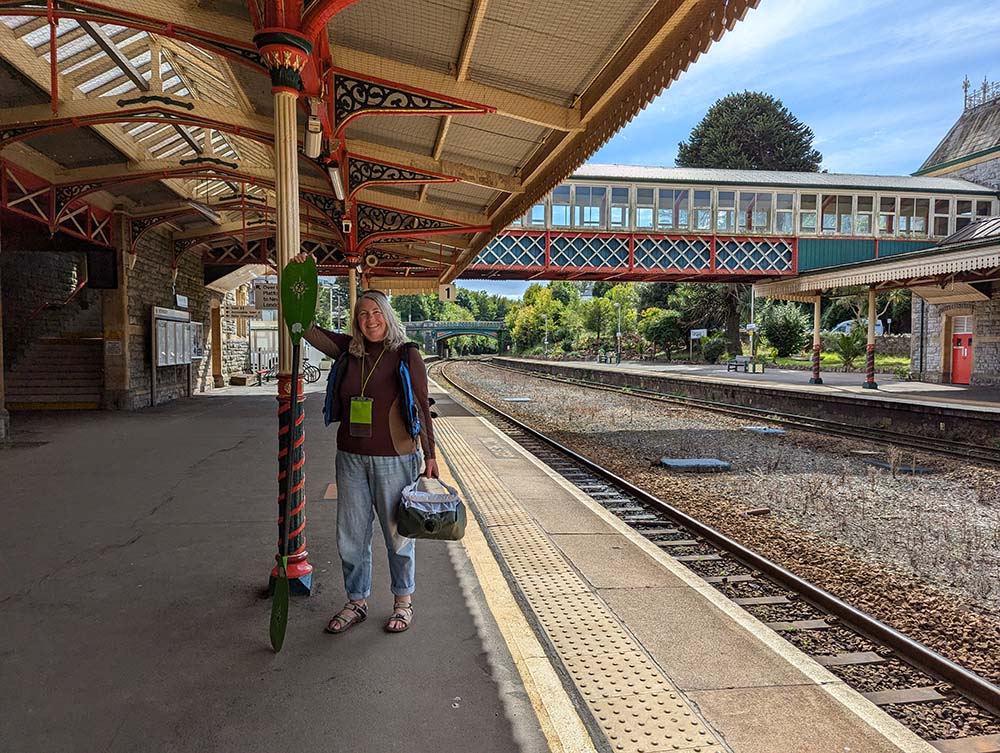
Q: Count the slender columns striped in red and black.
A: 3